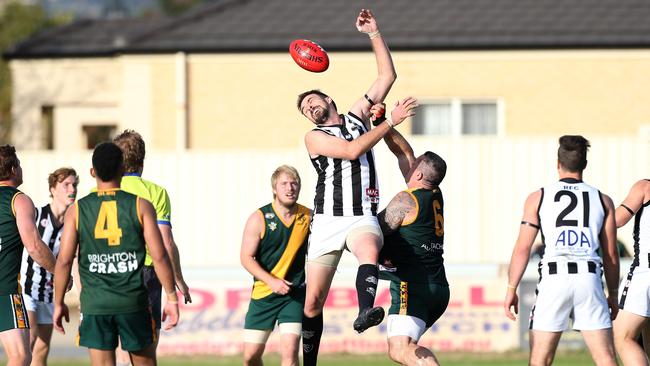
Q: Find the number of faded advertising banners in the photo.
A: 1